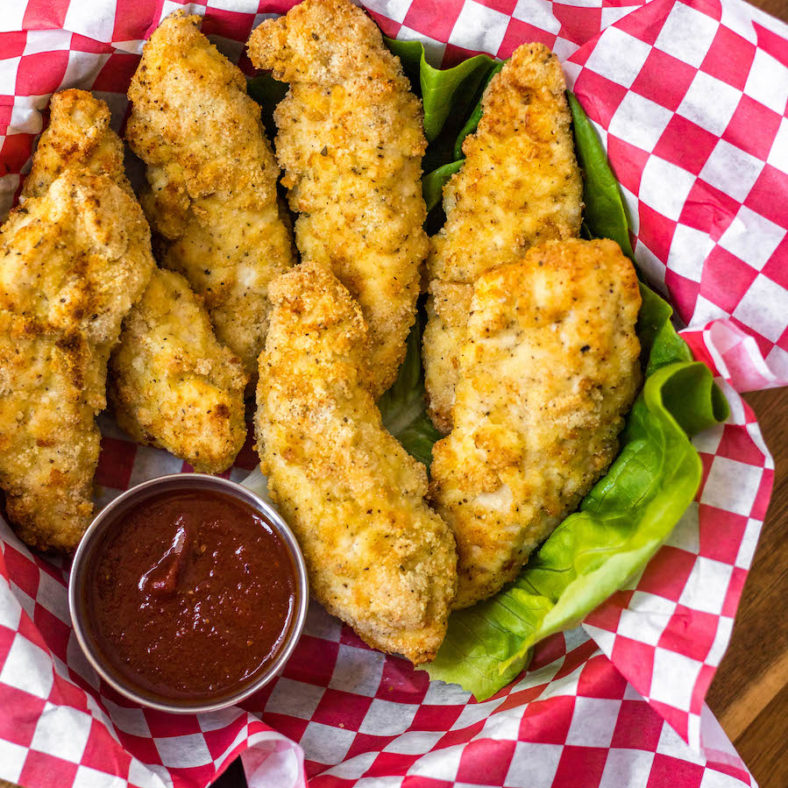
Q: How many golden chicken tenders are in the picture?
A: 7